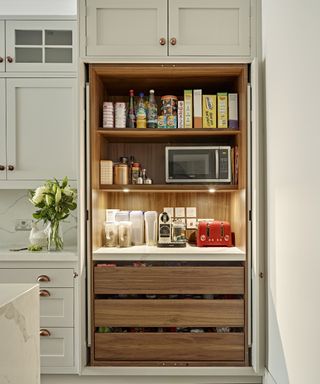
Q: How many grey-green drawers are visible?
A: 3